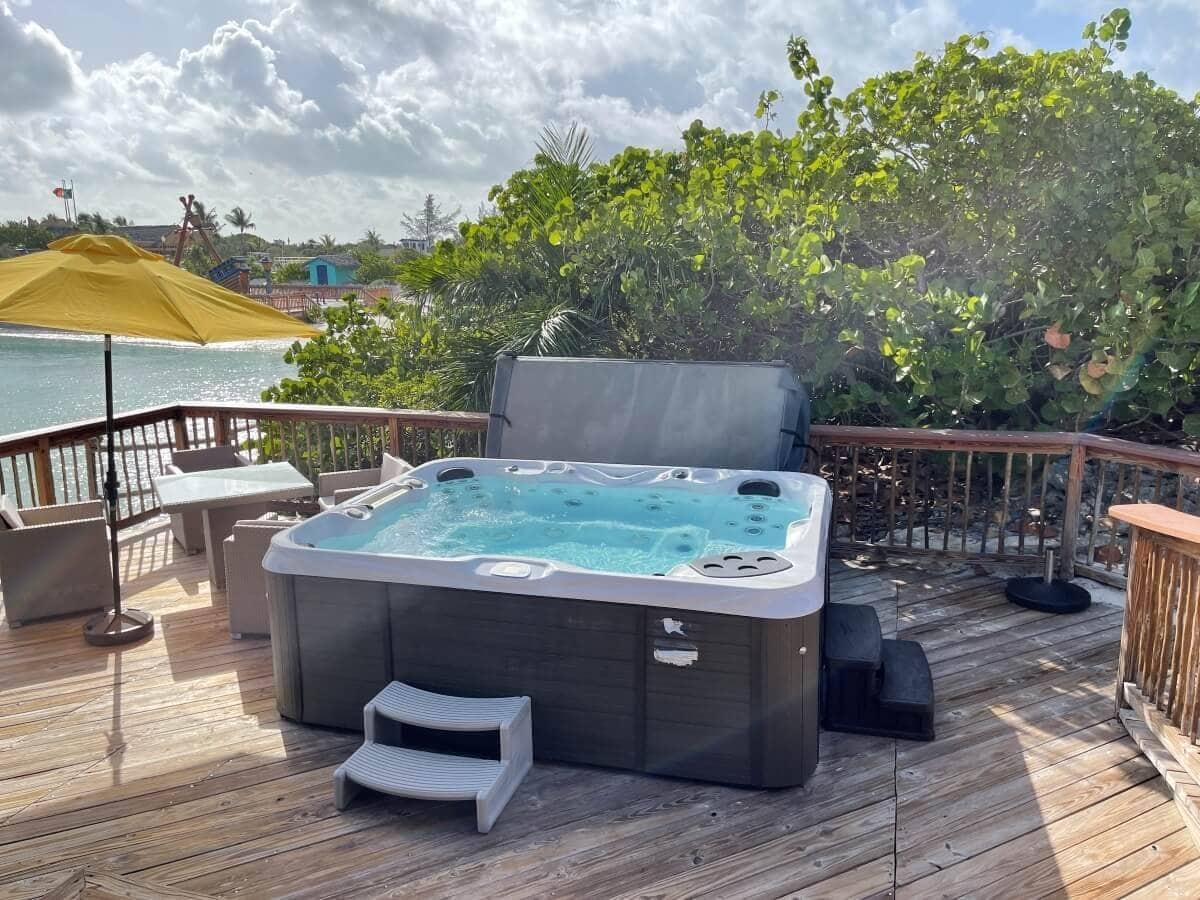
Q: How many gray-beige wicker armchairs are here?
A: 4